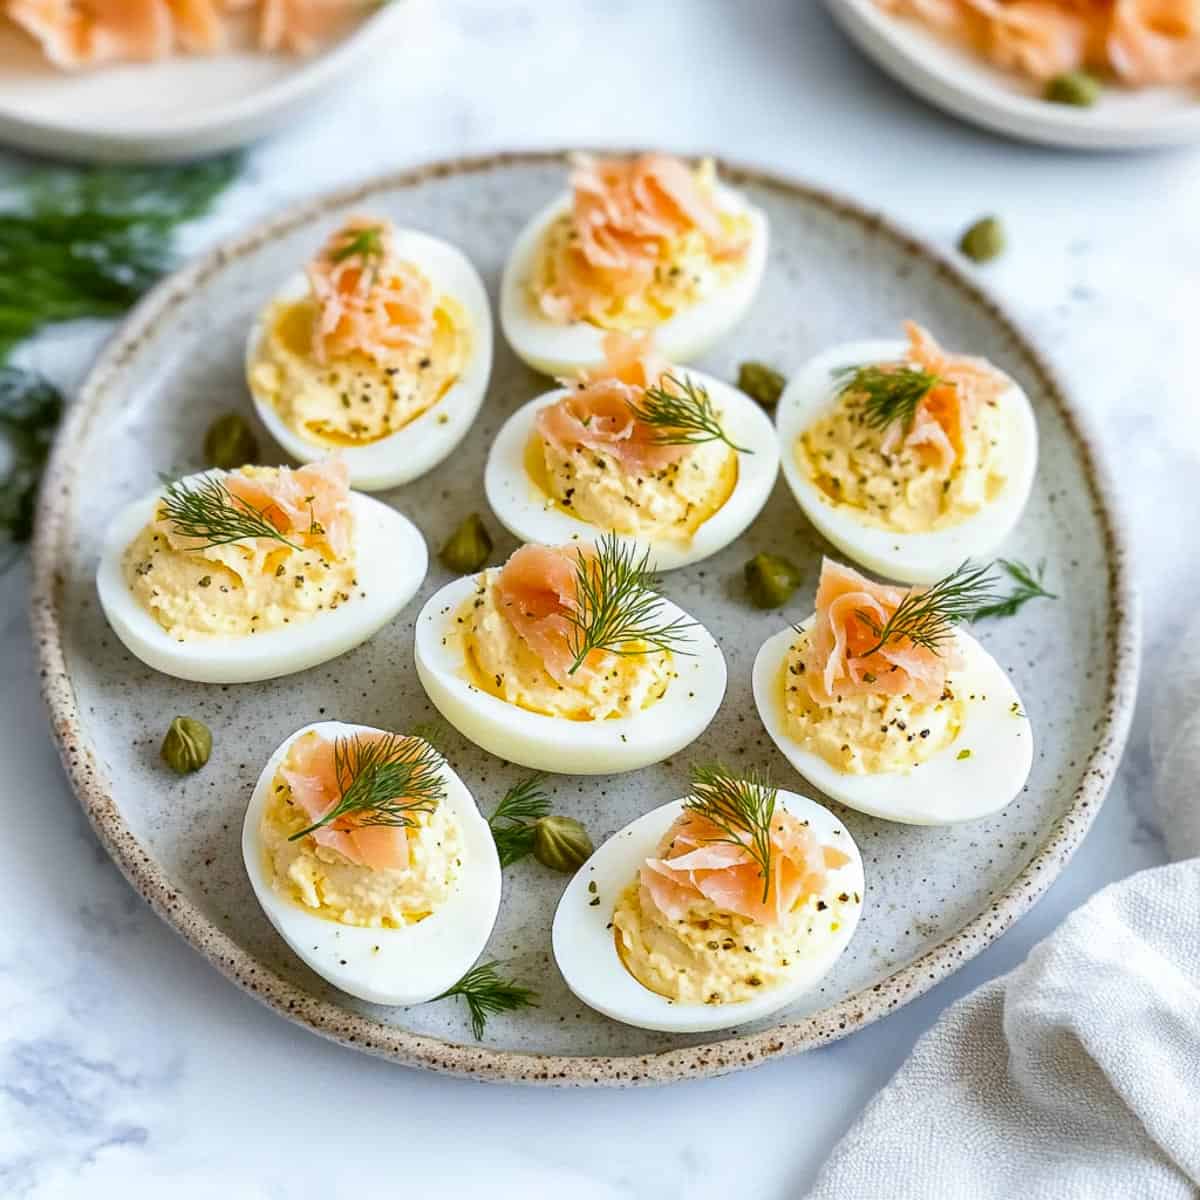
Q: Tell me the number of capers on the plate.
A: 6